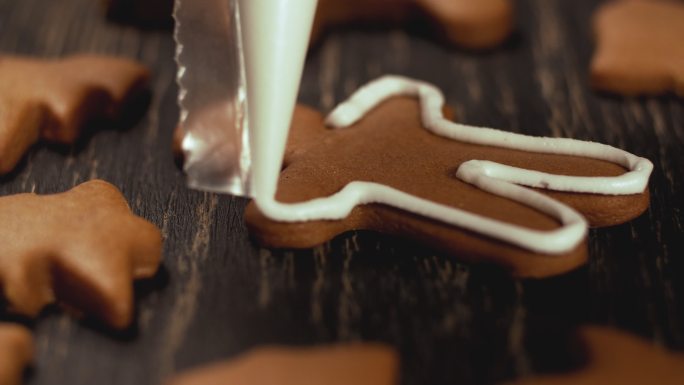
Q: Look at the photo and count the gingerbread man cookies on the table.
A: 1